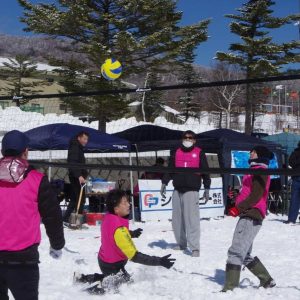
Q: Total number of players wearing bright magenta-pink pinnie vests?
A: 4